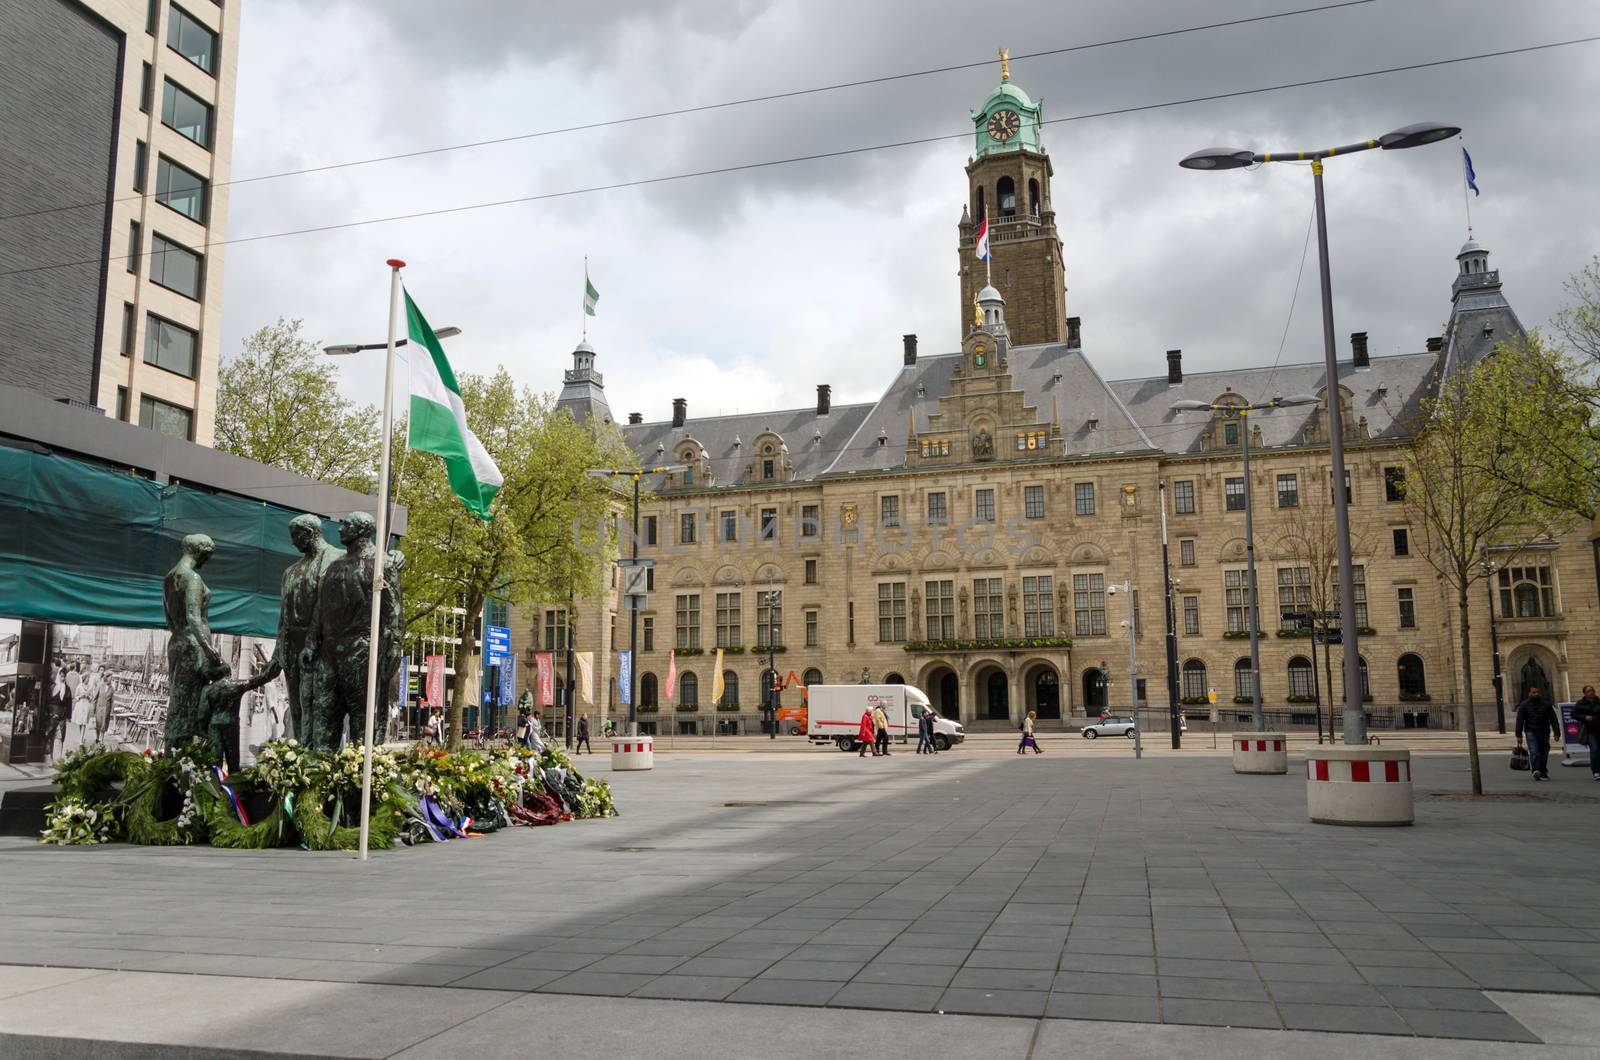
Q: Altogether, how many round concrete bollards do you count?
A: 3